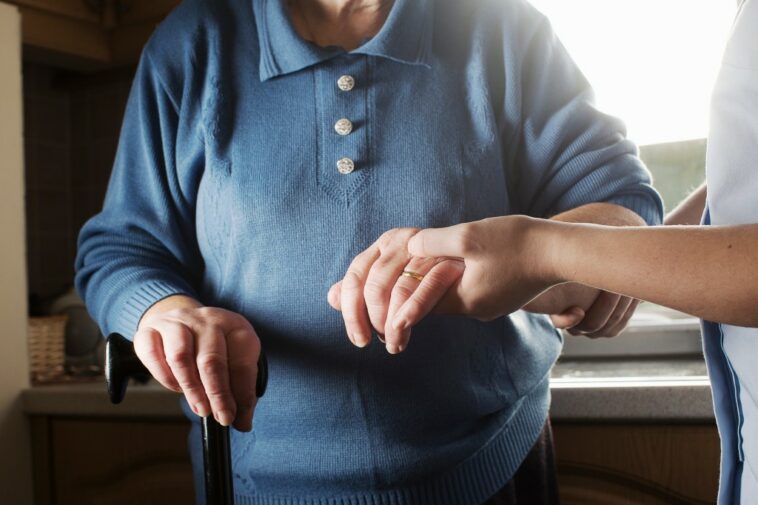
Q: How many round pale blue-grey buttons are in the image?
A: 3